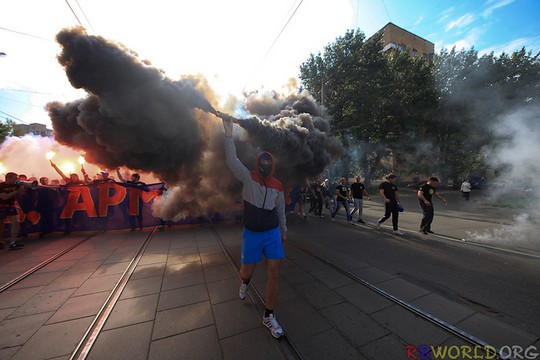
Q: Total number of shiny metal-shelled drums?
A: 0